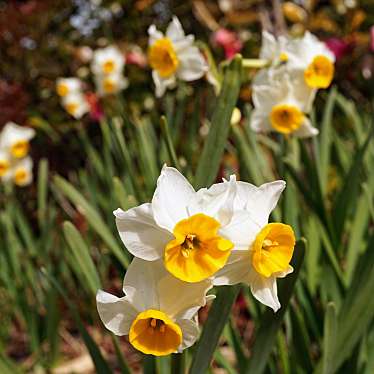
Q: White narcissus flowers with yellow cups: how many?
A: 14